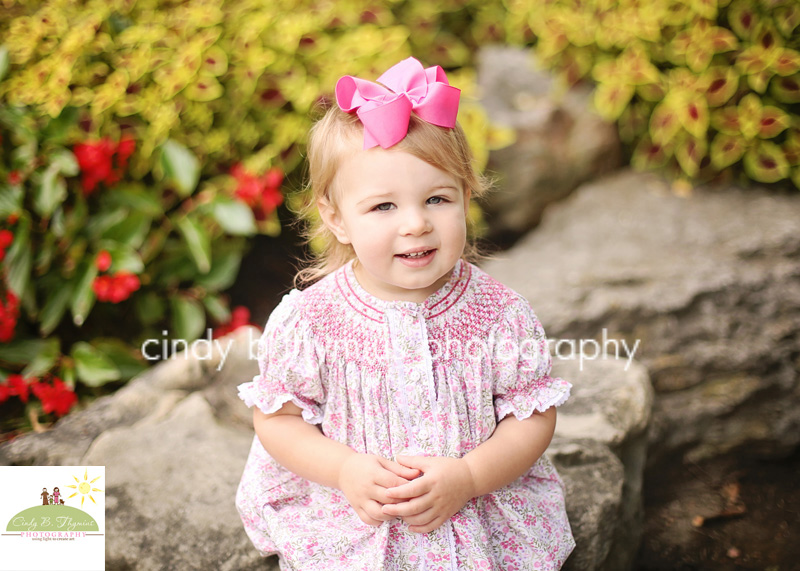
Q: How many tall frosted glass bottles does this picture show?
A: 0